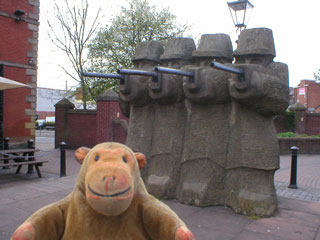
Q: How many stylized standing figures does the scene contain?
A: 4